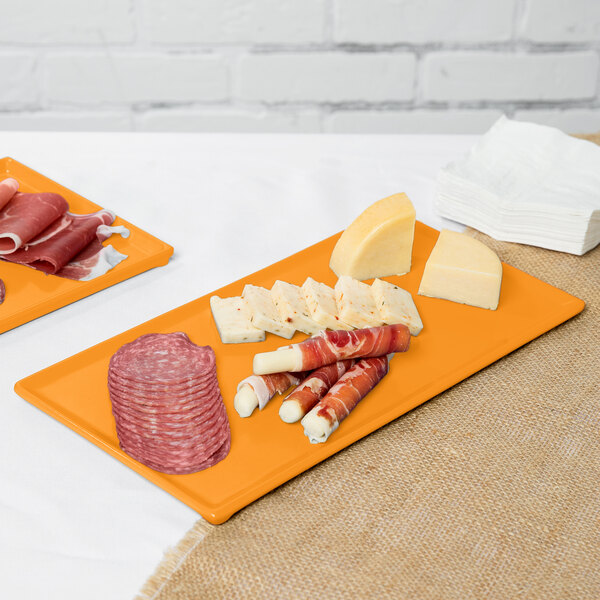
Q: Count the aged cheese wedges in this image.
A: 2